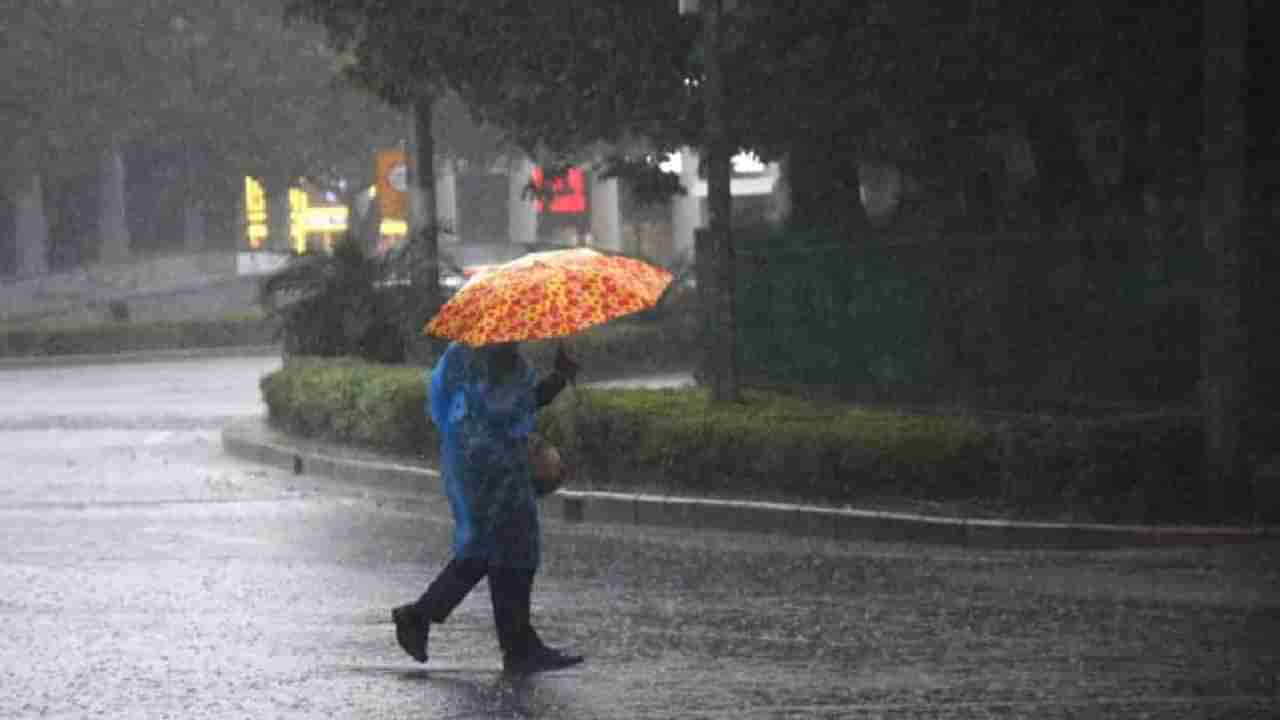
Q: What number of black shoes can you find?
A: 2